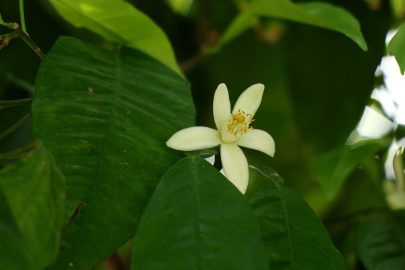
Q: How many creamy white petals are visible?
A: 5